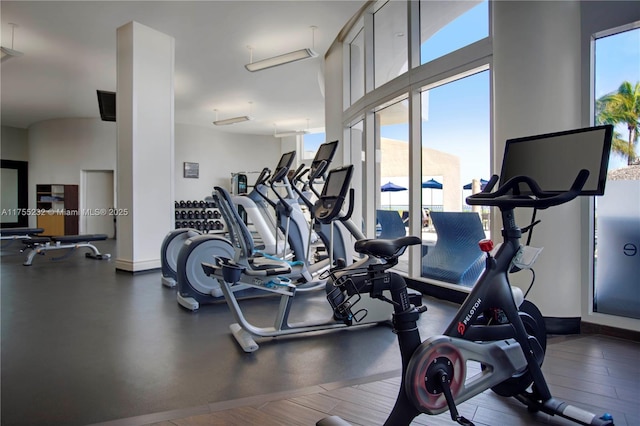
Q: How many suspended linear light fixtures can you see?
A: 4